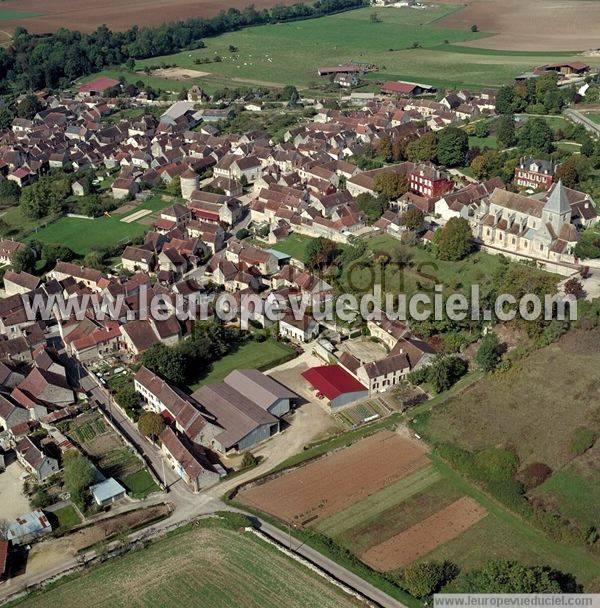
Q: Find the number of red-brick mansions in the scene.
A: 2